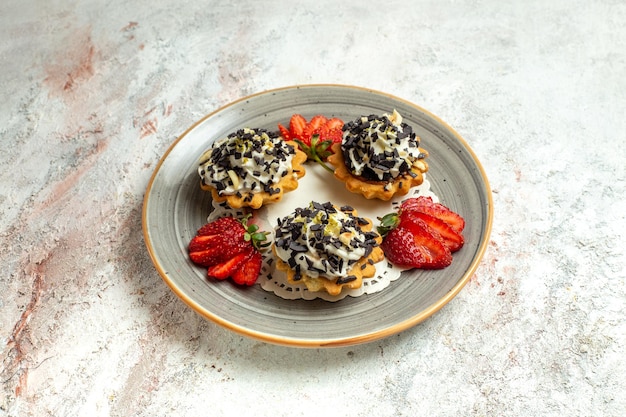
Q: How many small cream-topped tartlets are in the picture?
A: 3